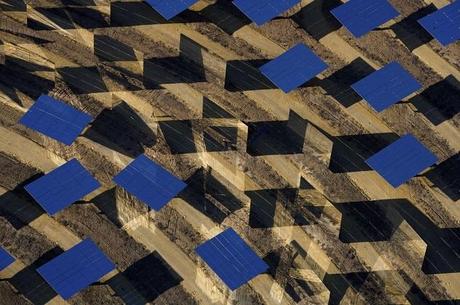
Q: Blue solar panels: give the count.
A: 13